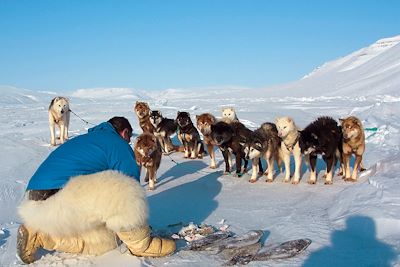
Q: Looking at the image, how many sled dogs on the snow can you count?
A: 12